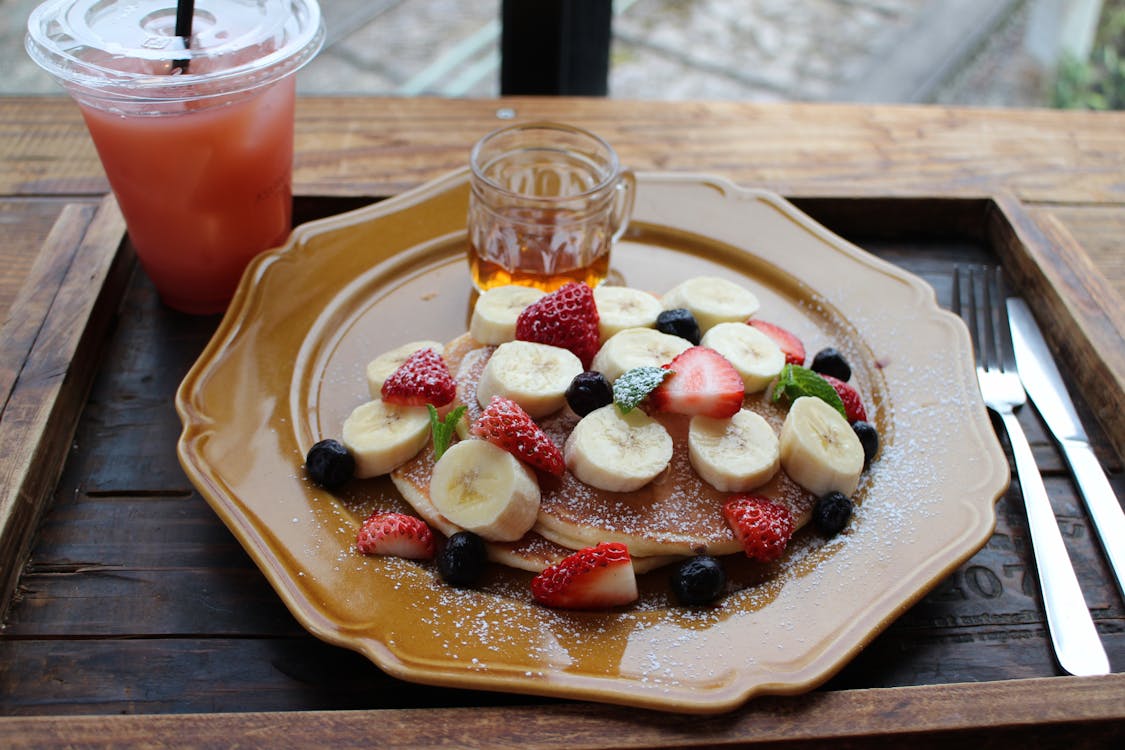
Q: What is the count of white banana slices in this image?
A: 12